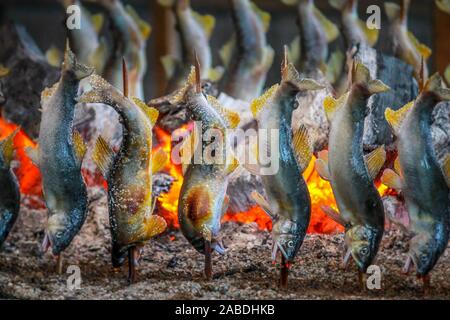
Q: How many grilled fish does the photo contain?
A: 14